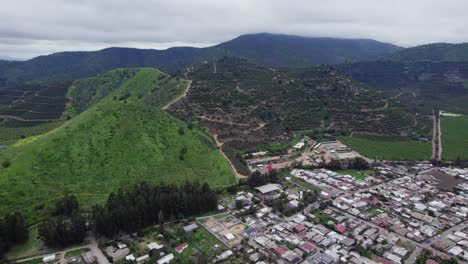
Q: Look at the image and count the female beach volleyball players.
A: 0